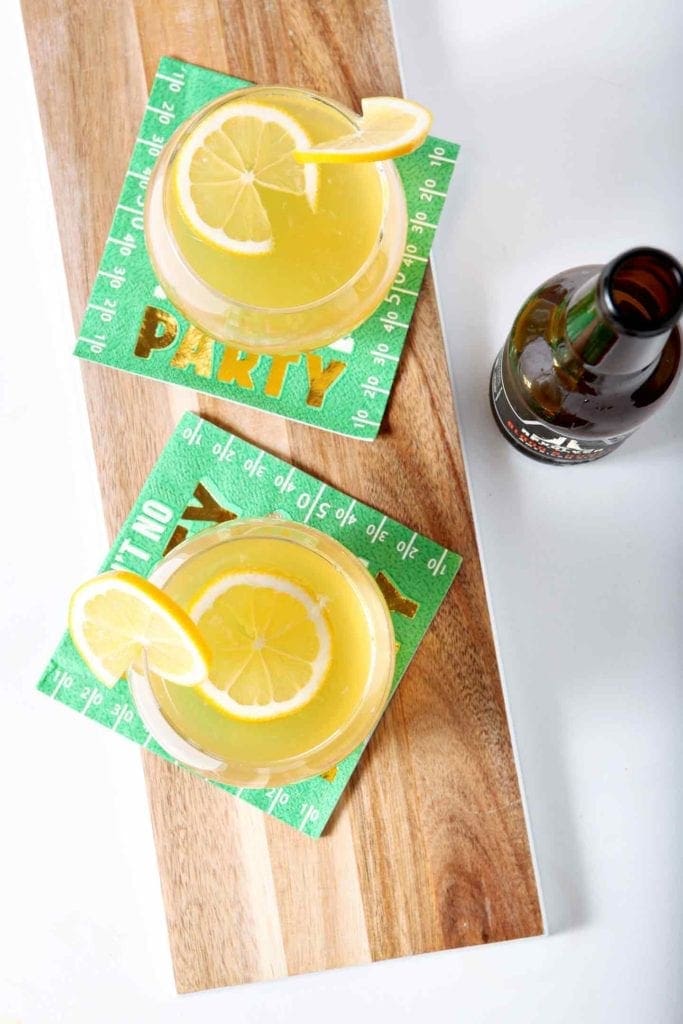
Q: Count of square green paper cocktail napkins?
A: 2